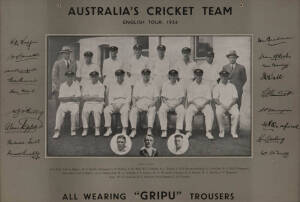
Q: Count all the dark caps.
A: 13